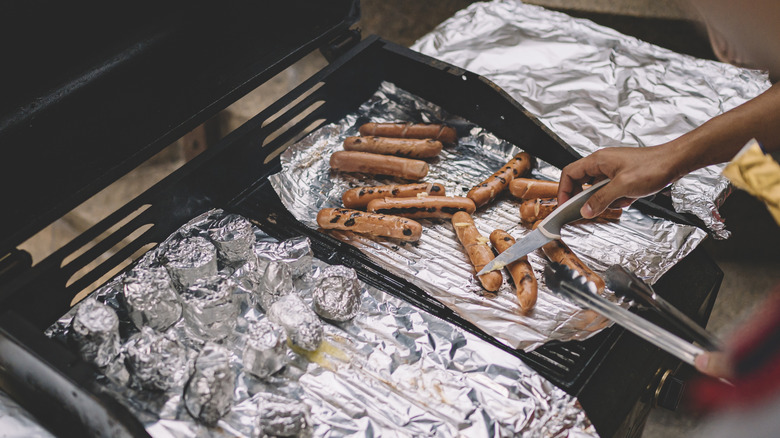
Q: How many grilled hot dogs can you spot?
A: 12